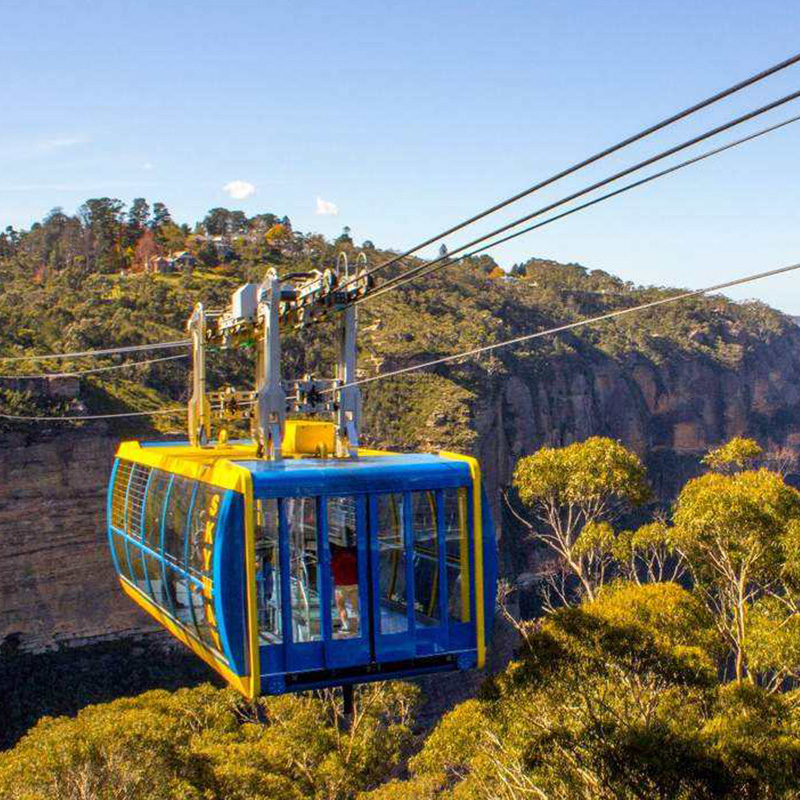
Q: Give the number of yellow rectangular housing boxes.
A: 1